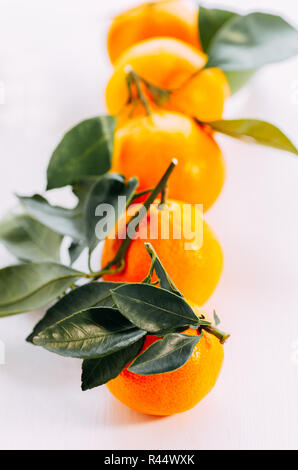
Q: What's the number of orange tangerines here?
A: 5